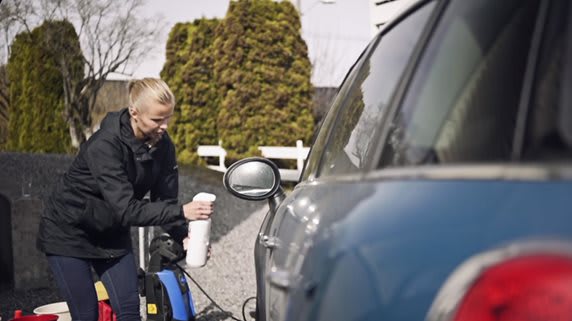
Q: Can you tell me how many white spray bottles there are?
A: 1